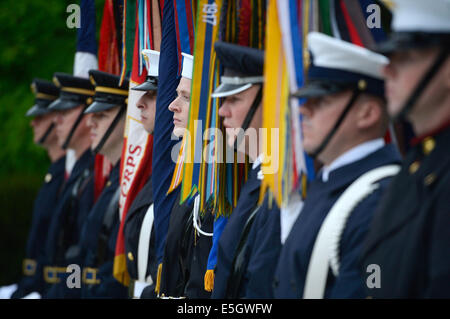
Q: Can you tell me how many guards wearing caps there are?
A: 8